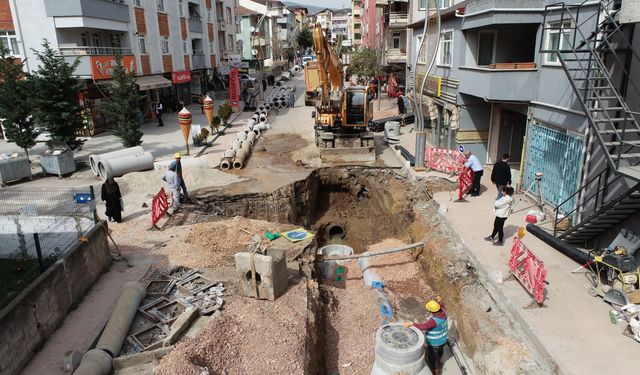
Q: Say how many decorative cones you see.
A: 2